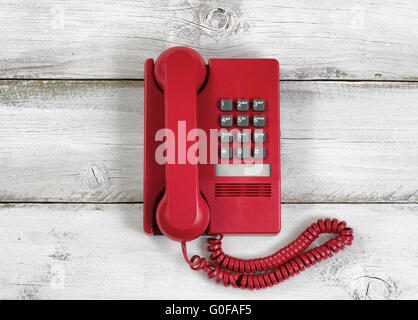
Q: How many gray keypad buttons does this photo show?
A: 12